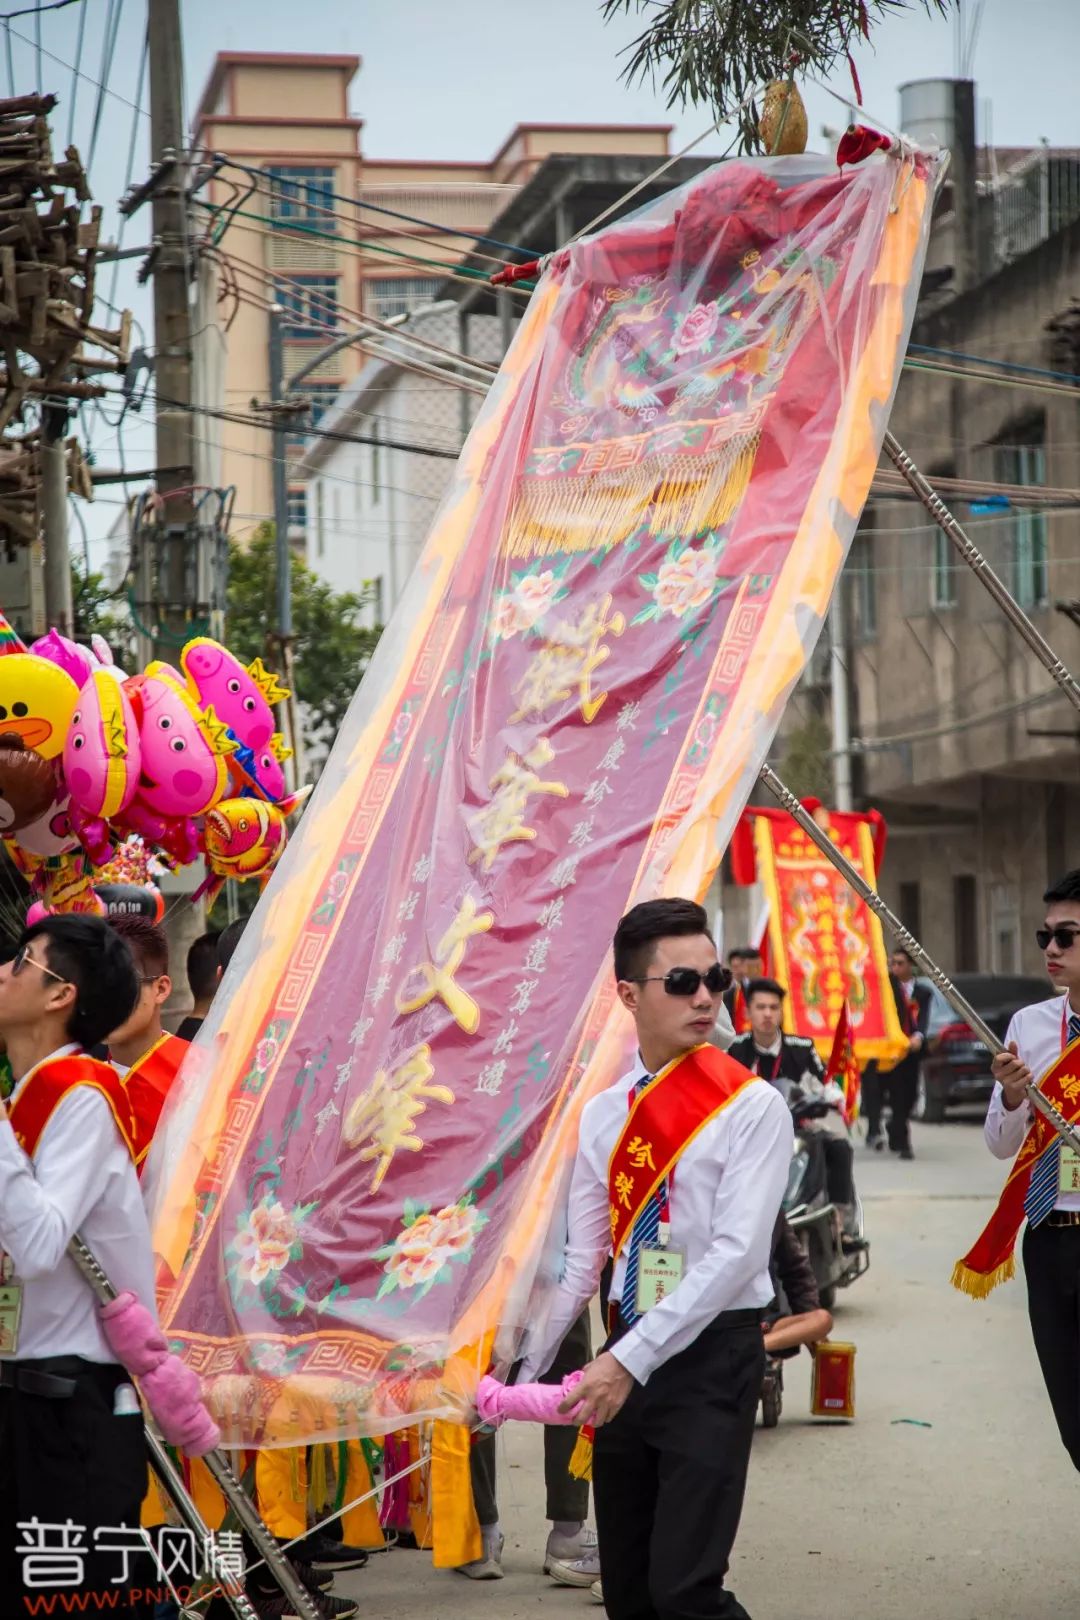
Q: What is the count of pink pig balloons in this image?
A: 4